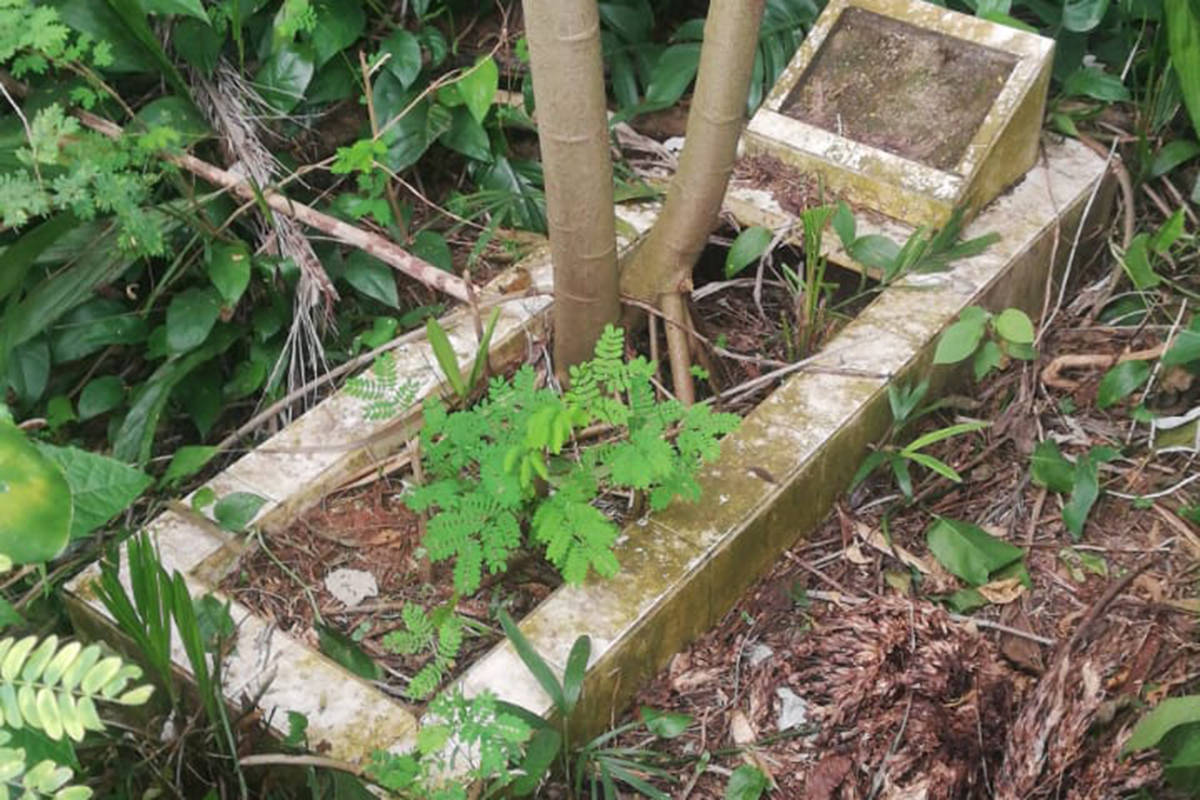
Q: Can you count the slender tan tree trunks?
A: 2